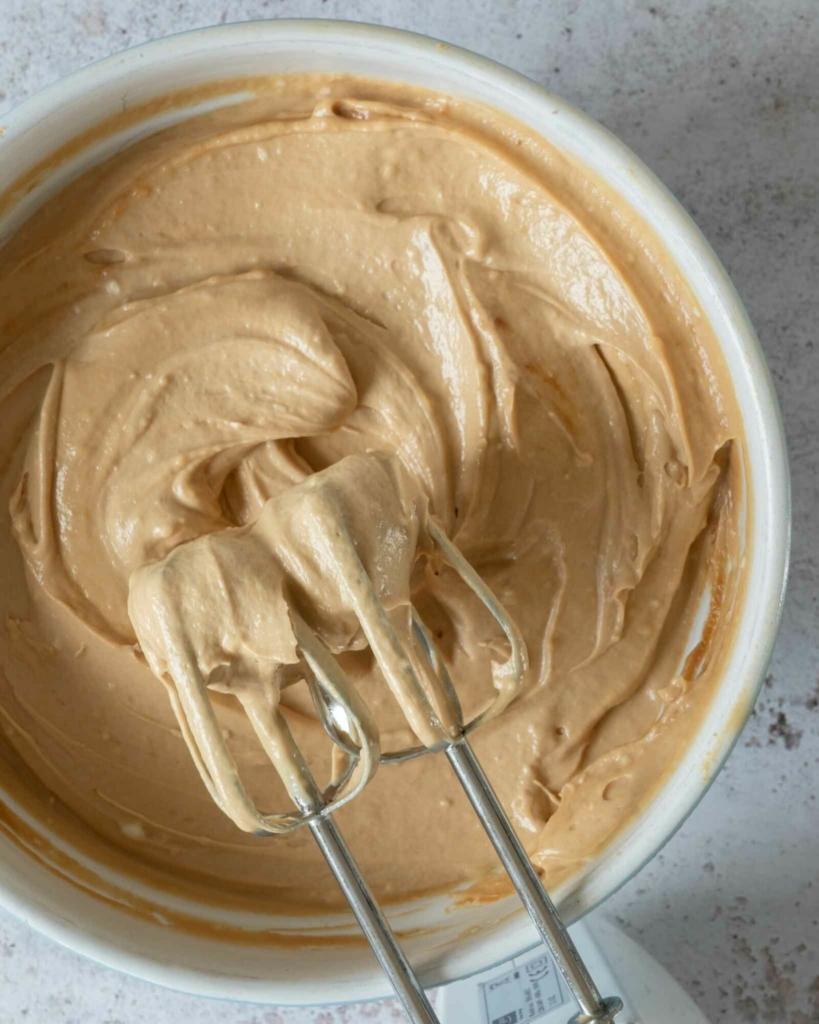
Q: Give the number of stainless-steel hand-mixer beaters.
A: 2